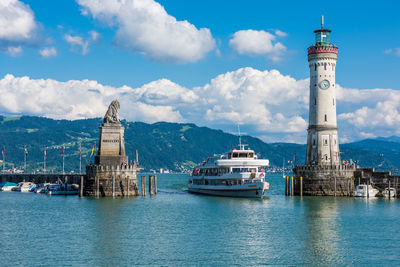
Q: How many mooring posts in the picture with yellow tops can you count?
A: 3